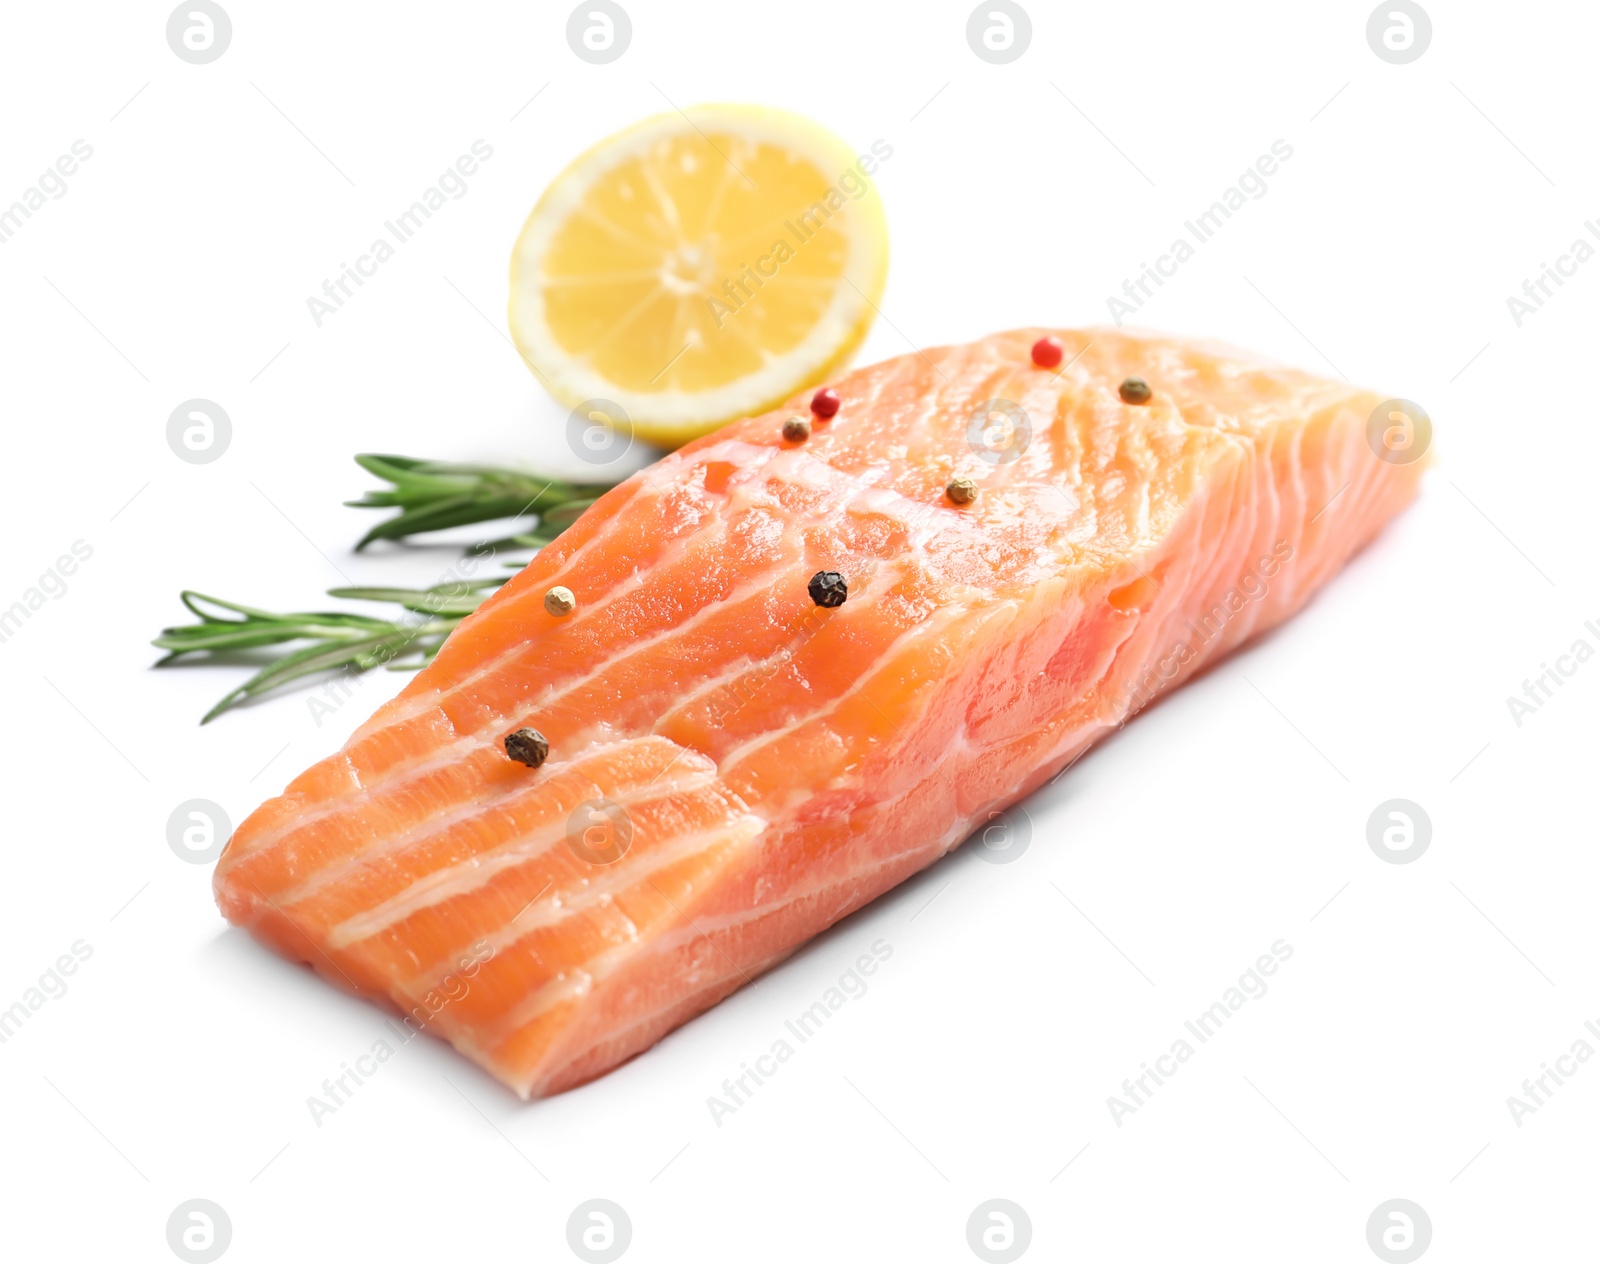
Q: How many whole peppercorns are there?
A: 8